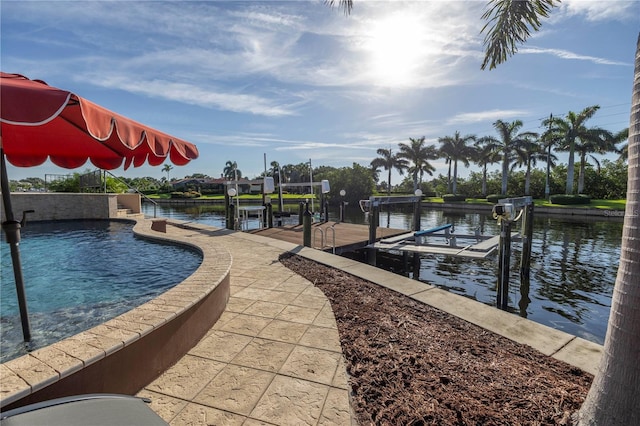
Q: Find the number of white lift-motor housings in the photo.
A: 2